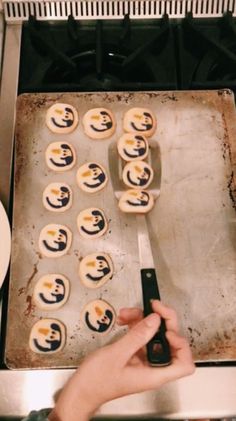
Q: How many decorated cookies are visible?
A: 15